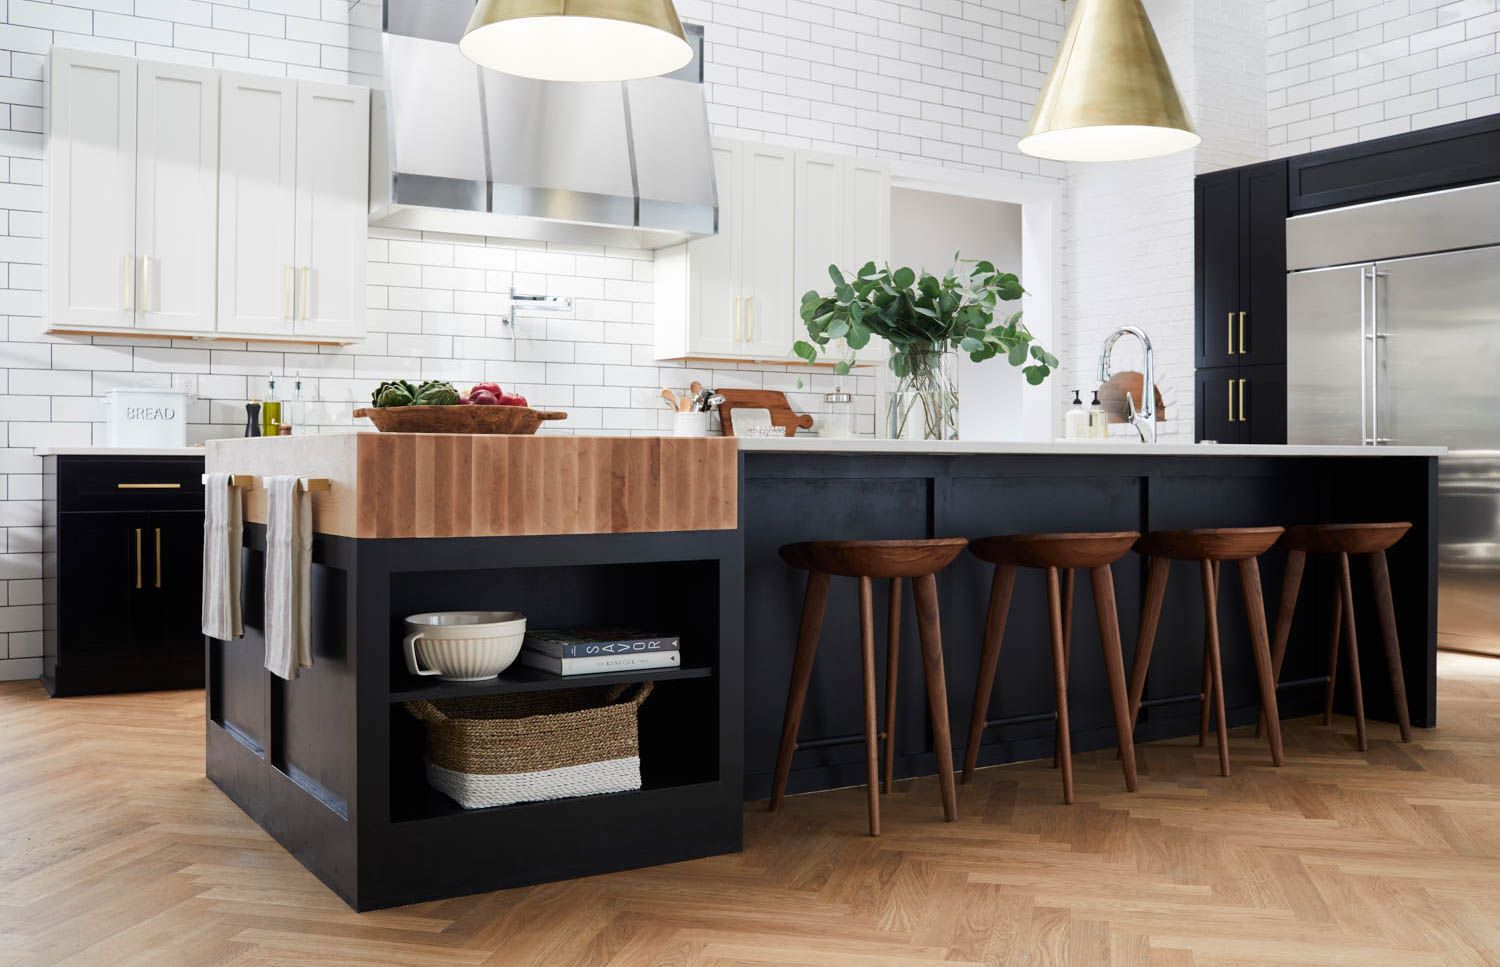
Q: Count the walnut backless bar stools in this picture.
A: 4